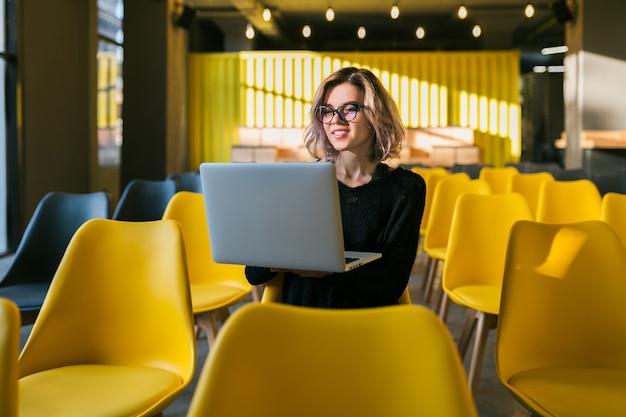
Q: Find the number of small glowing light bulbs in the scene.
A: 10